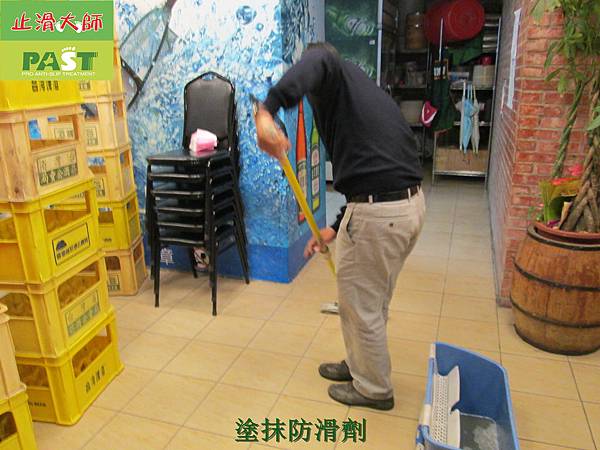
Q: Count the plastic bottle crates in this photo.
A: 12